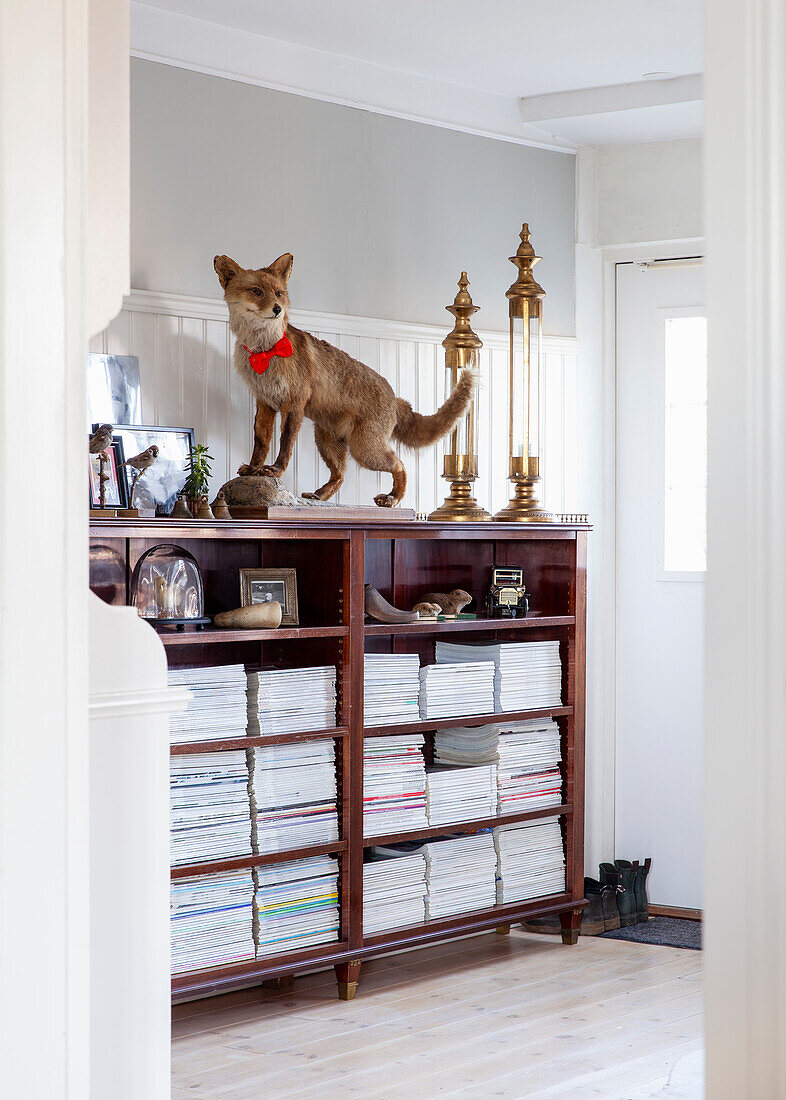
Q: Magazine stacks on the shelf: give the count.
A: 15